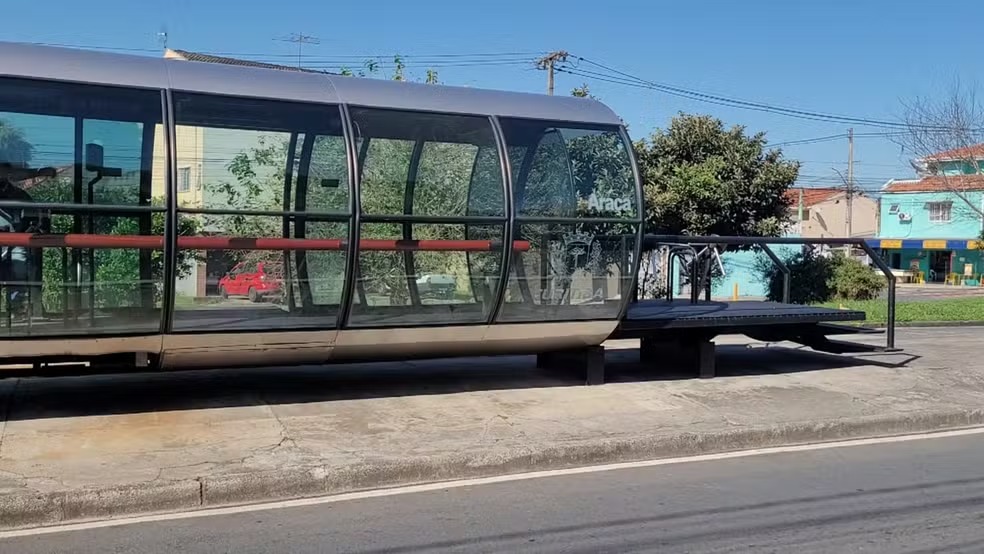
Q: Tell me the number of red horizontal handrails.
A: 1